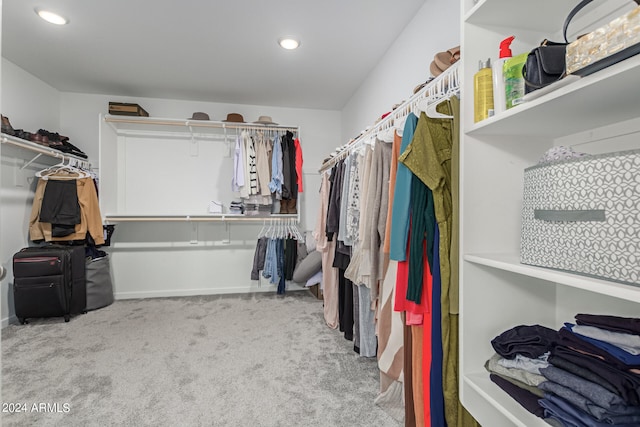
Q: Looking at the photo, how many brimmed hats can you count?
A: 3